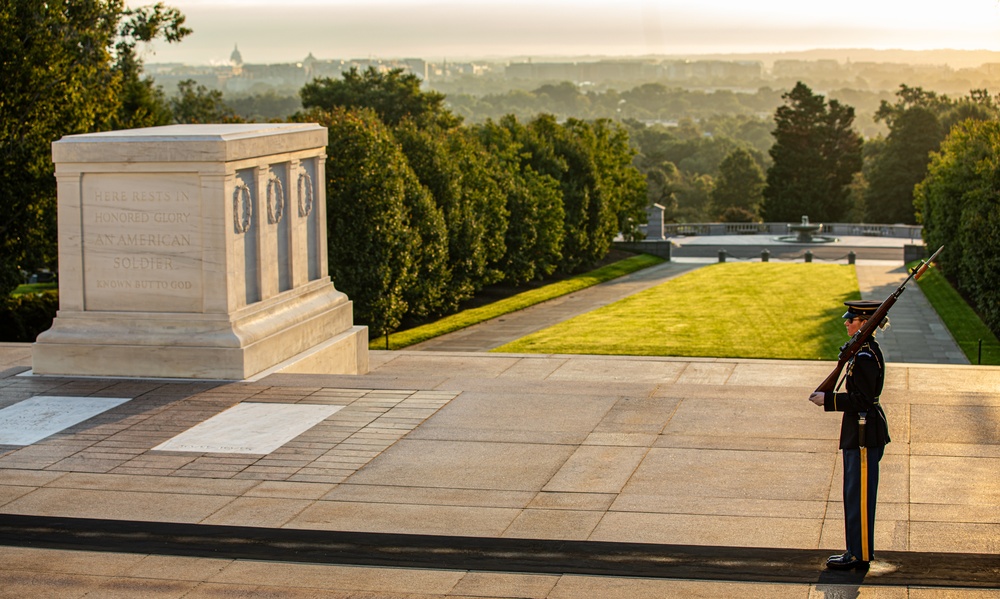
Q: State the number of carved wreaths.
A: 3